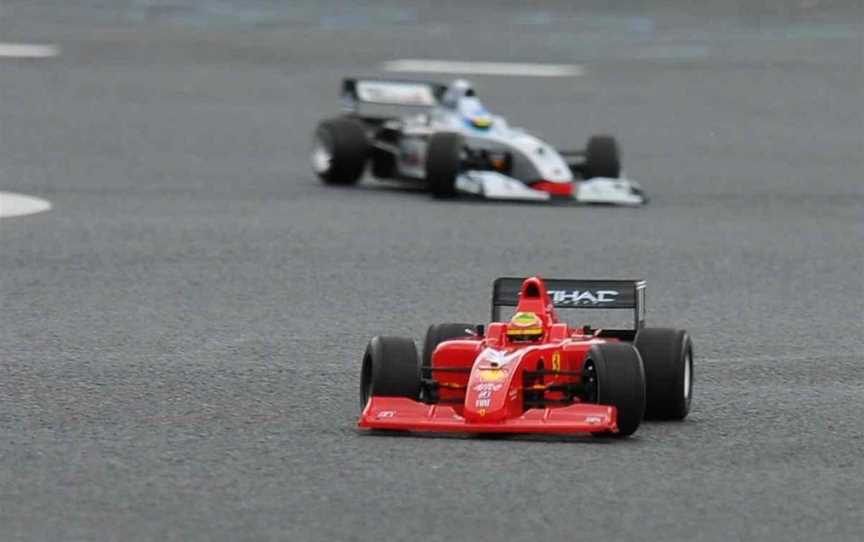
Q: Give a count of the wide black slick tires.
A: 7